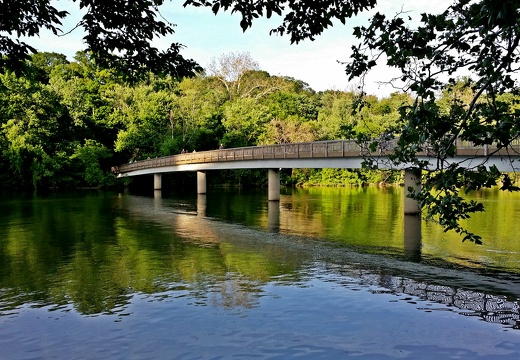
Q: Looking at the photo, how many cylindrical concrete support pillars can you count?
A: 4